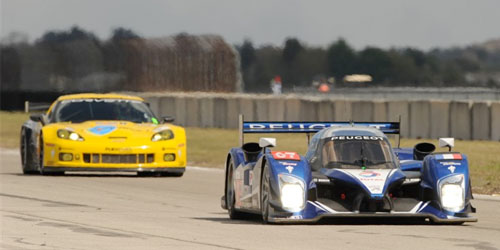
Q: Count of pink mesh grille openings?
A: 0